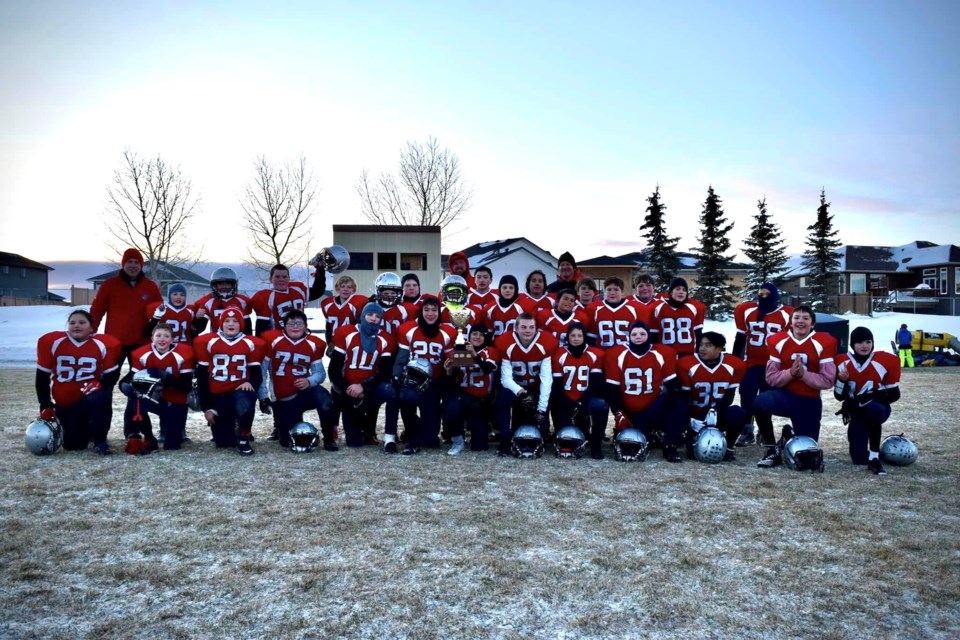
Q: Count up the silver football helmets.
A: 14